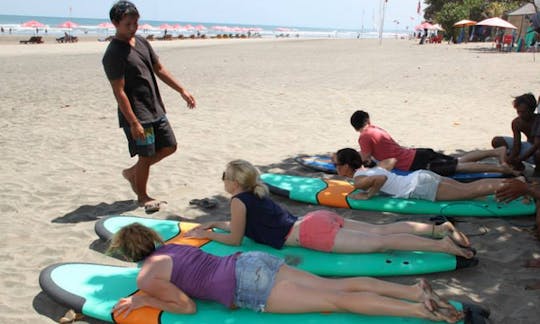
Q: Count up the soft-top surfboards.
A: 4